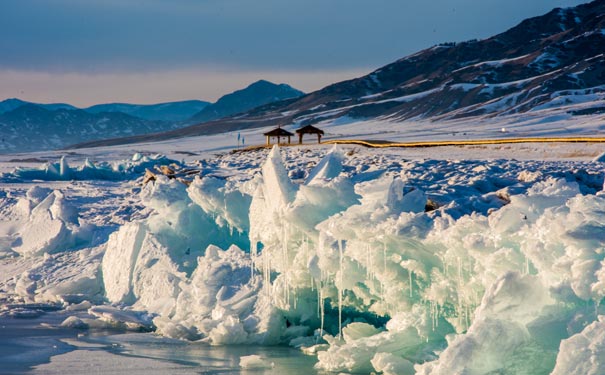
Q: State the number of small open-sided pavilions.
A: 2